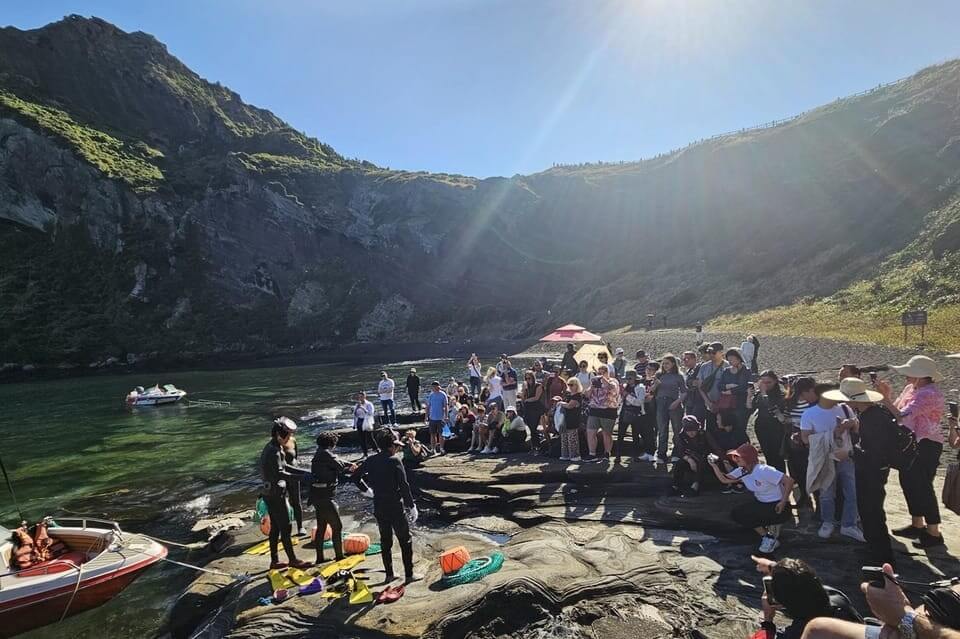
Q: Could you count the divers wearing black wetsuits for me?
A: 4